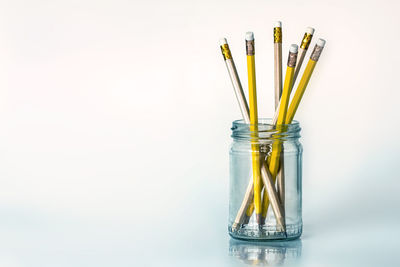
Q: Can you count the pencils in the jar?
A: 6